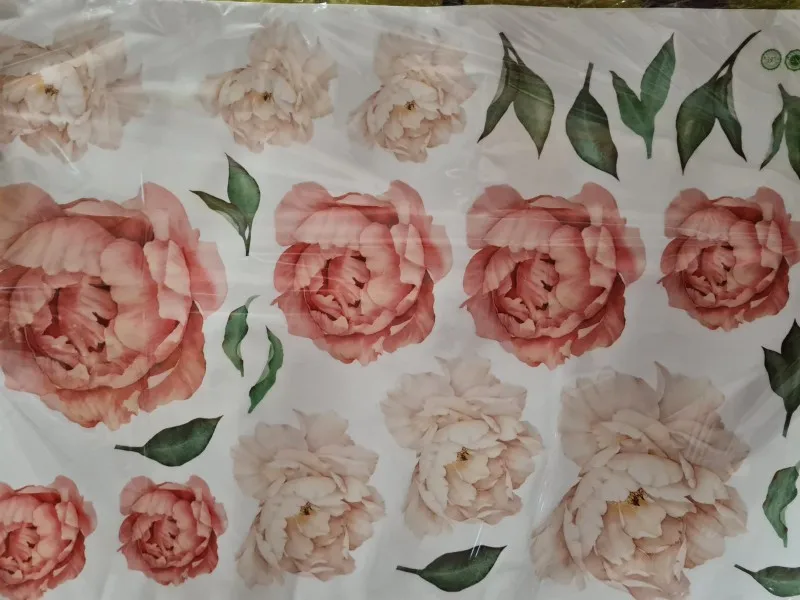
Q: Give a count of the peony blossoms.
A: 12